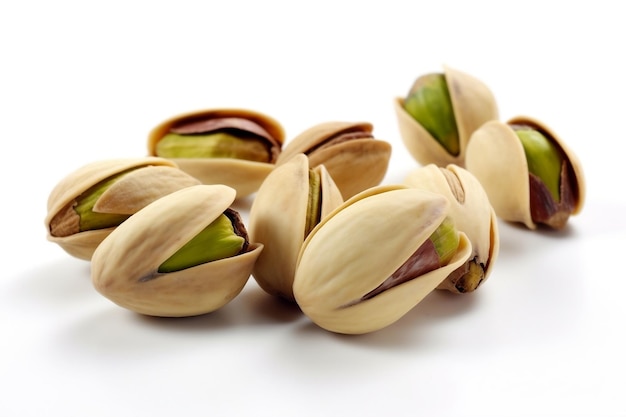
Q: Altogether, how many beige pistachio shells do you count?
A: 9